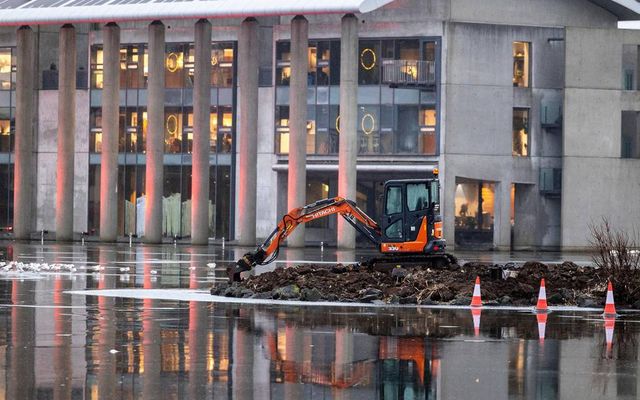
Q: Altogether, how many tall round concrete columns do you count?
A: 8